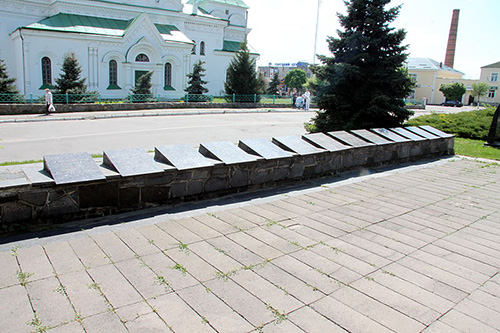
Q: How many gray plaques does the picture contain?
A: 13